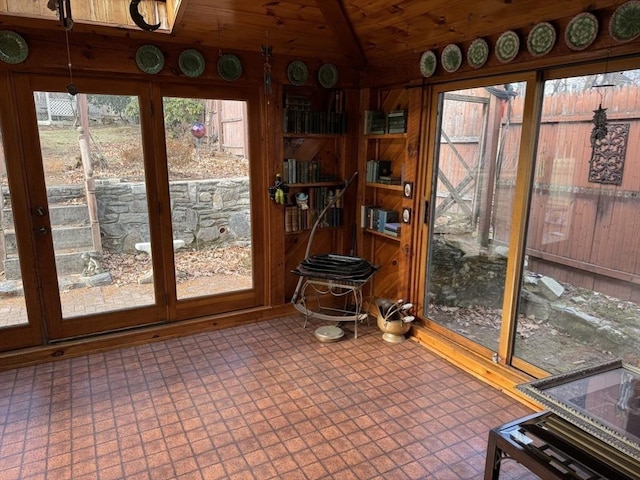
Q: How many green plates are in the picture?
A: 13